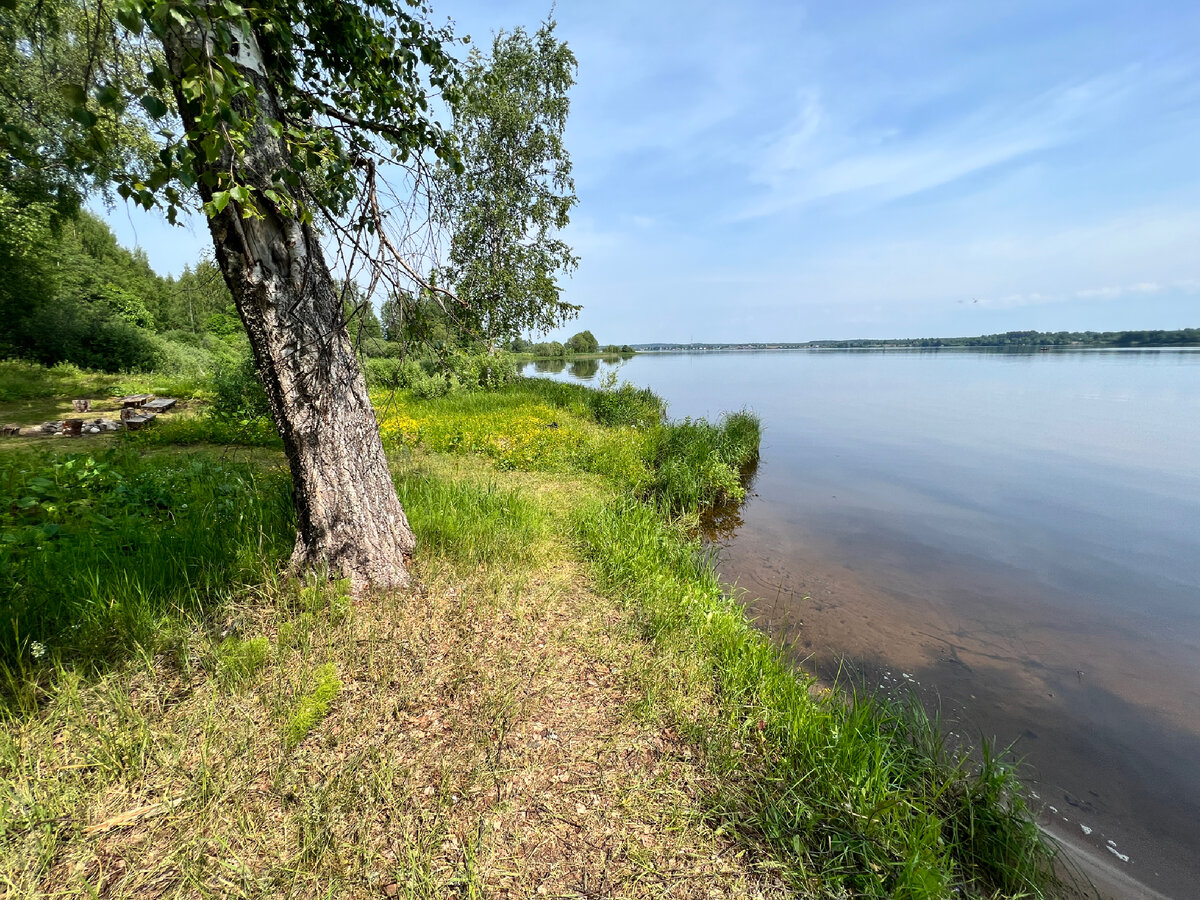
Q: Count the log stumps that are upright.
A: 3